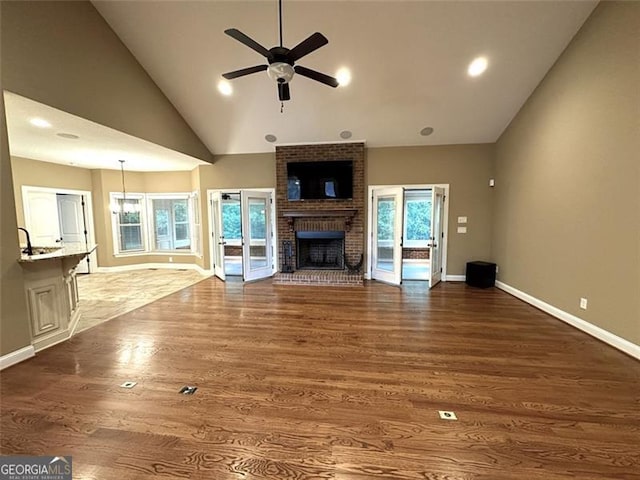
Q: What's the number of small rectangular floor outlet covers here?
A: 3